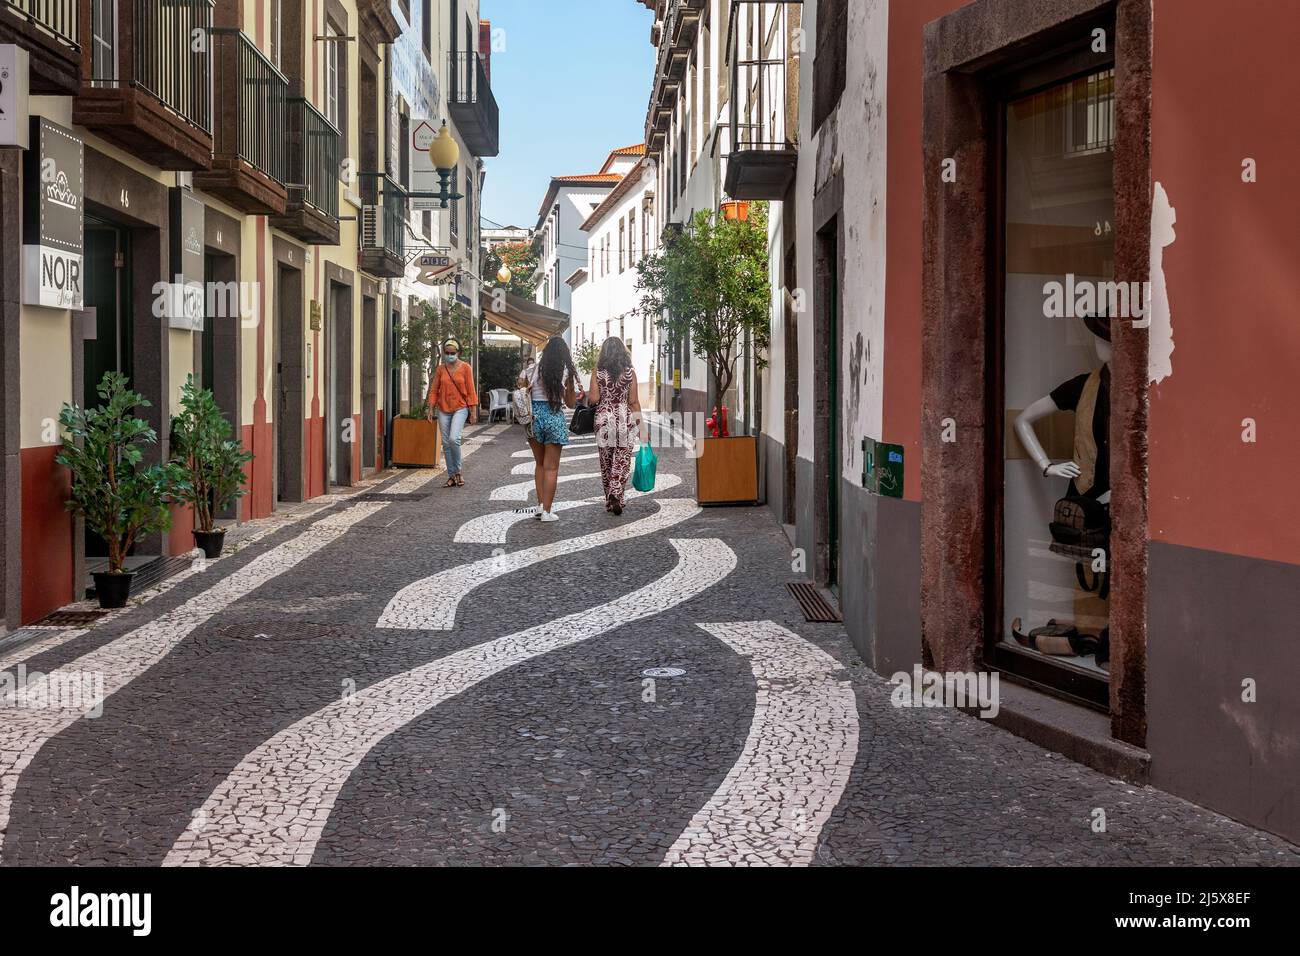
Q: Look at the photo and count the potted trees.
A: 4